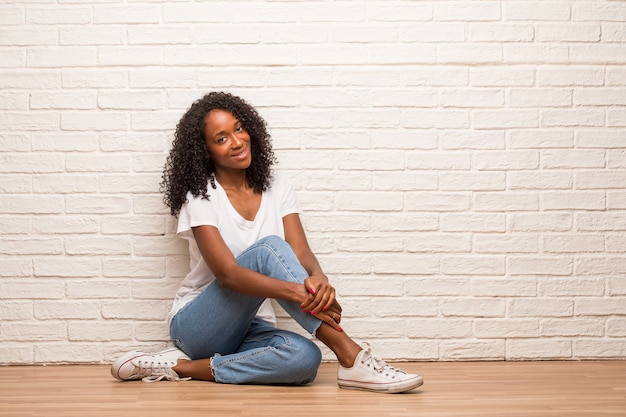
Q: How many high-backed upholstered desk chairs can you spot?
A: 0